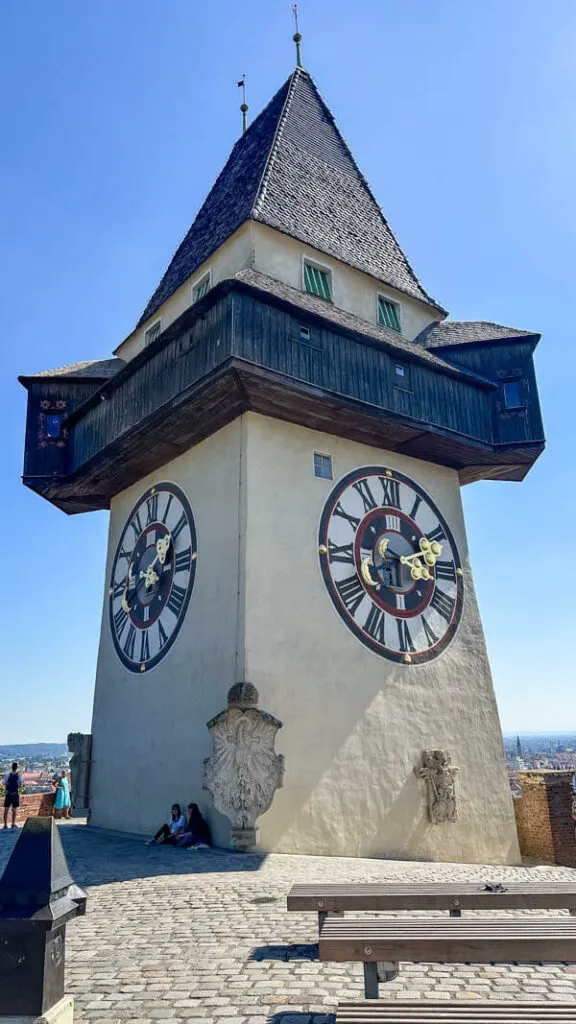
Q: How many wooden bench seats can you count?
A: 3